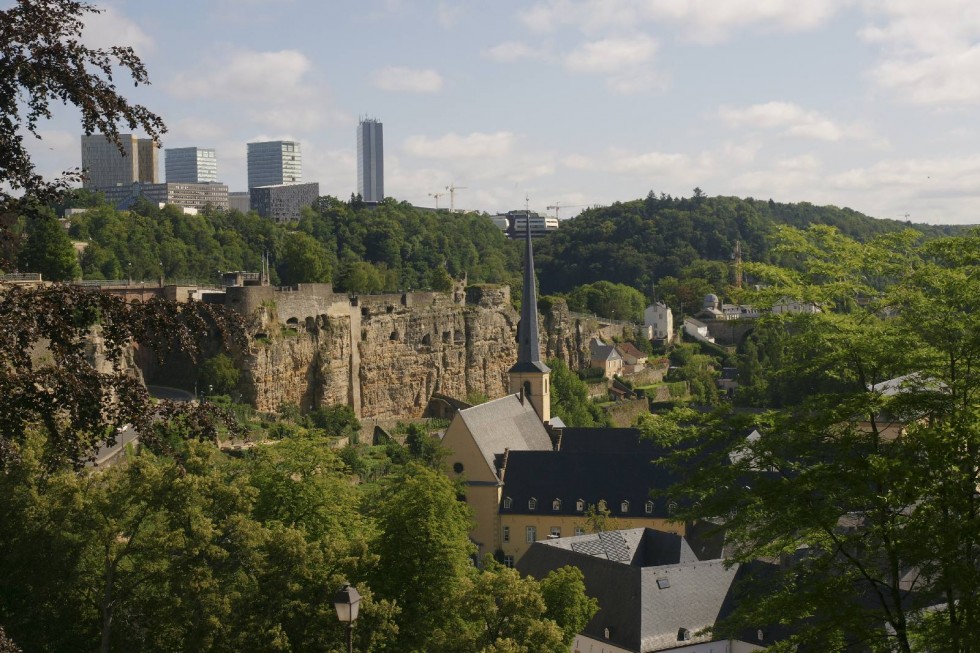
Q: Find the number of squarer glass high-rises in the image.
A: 2